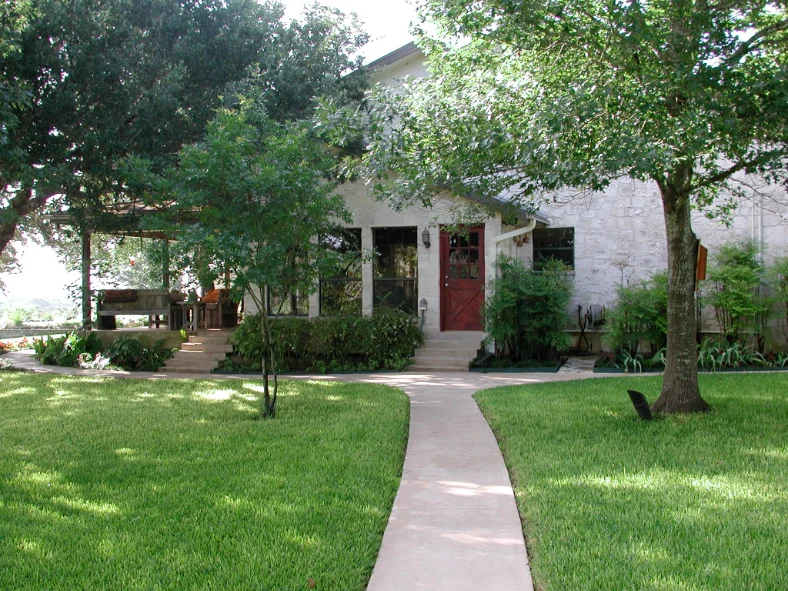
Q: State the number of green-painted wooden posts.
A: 2